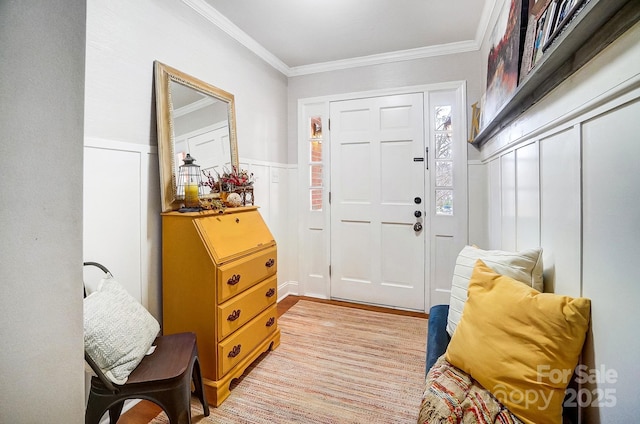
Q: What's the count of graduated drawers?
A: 3